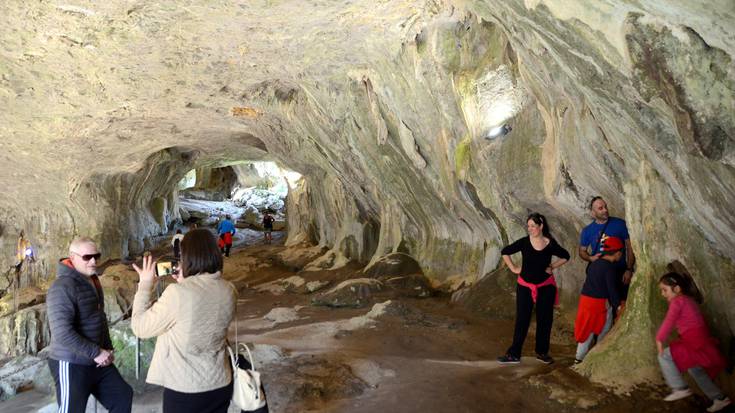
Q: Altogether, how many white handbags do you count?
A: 1